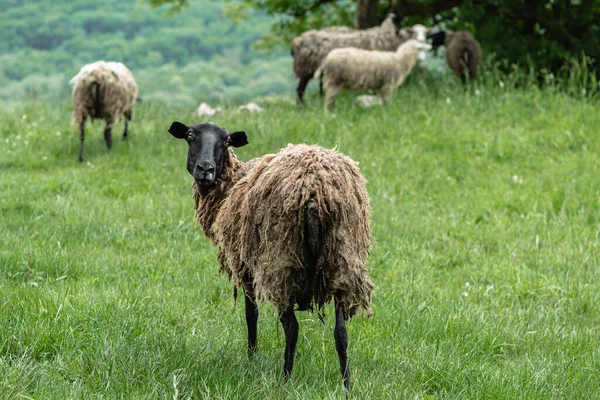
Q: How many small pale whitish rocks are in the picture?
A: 3